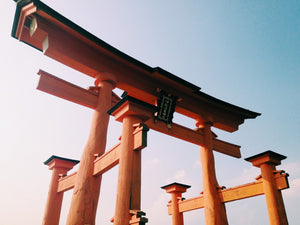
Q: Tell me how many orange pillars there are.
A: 6